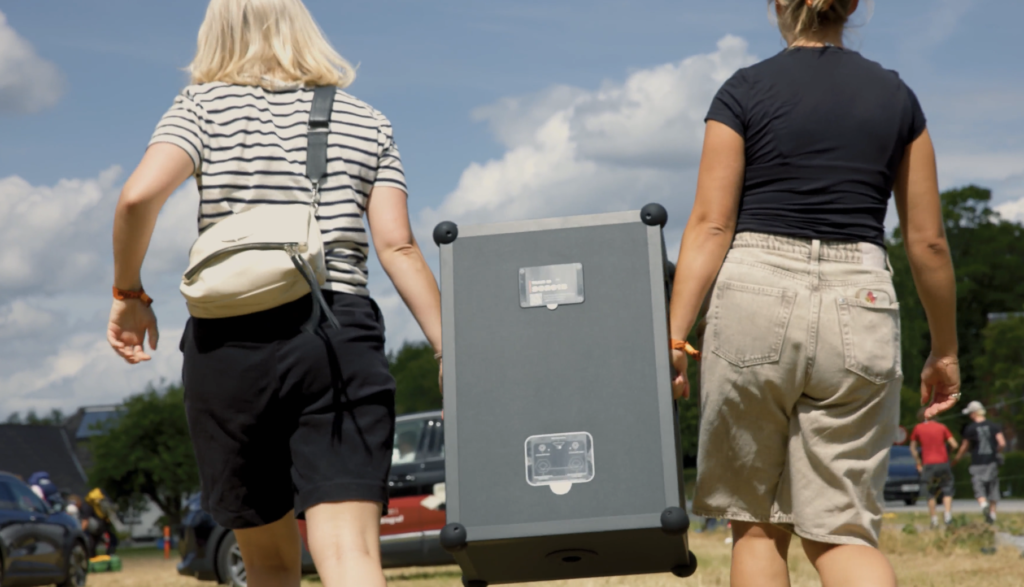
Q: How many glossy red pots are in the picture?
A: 0